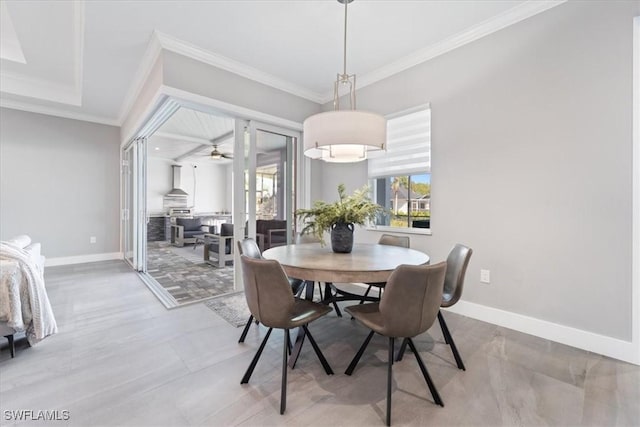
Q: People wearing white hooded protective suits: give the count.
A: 0